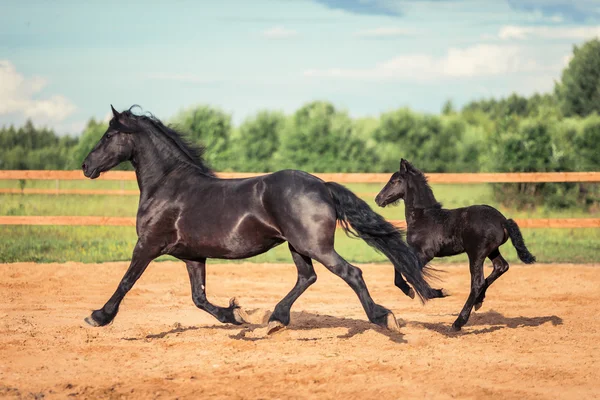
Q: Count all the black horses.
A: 2